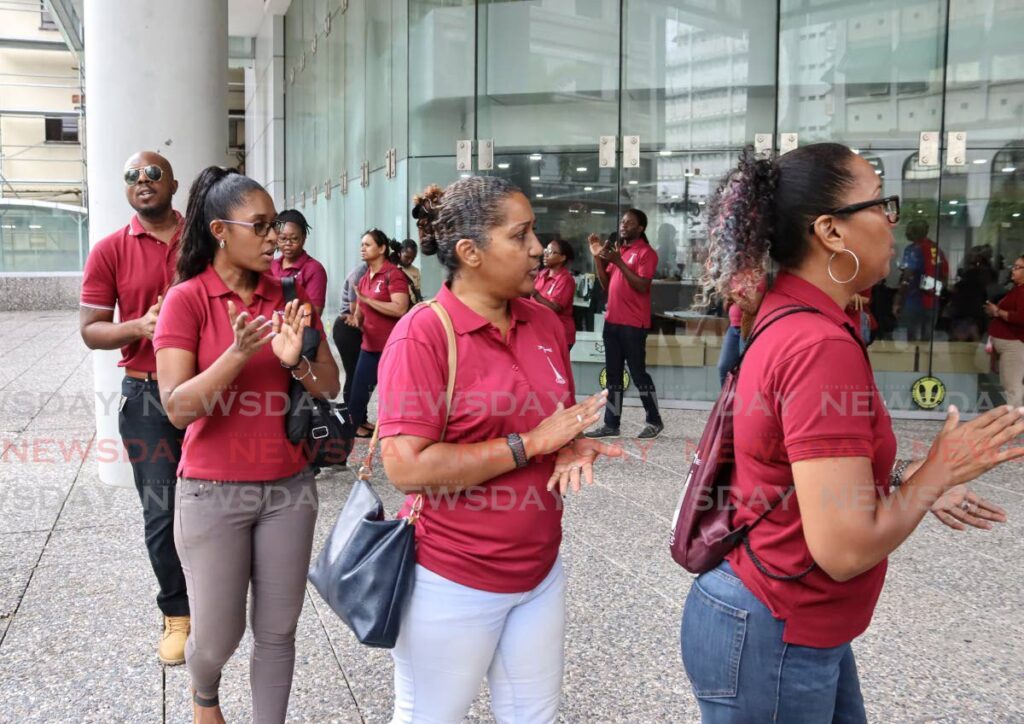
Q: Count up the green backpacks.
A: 0